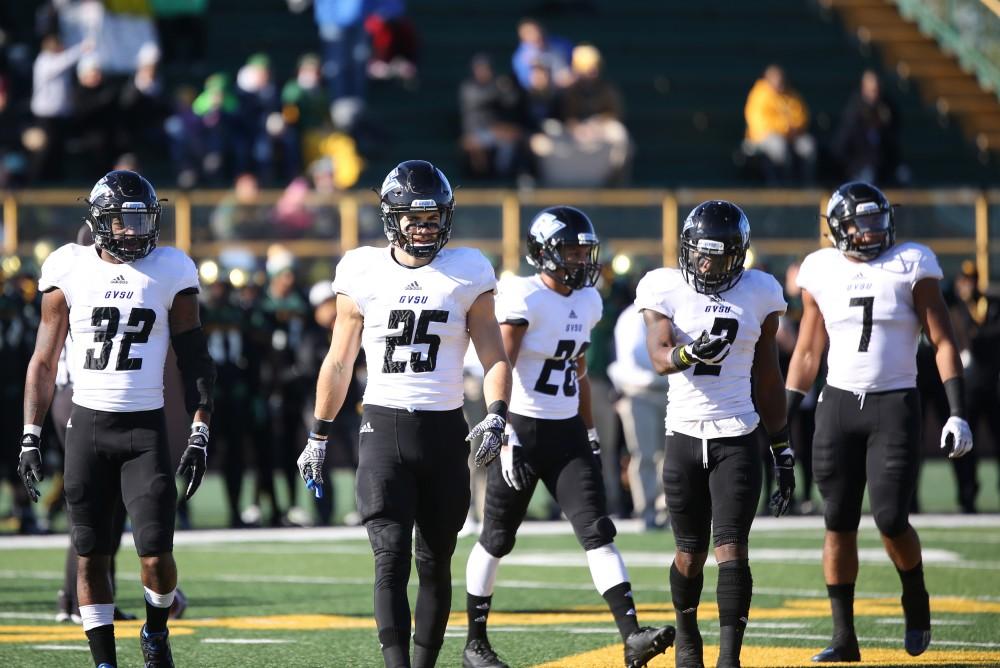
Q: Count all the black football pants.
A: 5